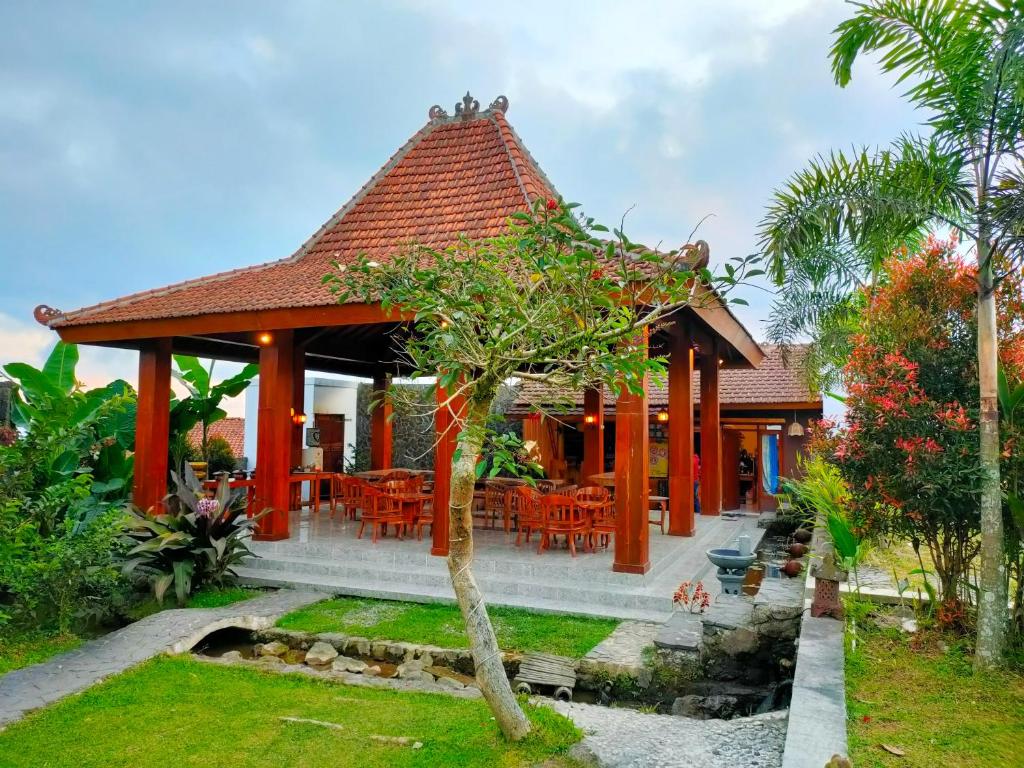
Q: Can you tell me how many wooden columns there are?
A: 9